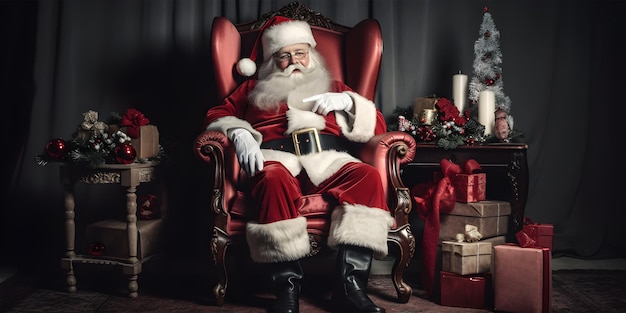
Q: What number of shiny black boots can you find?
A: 2